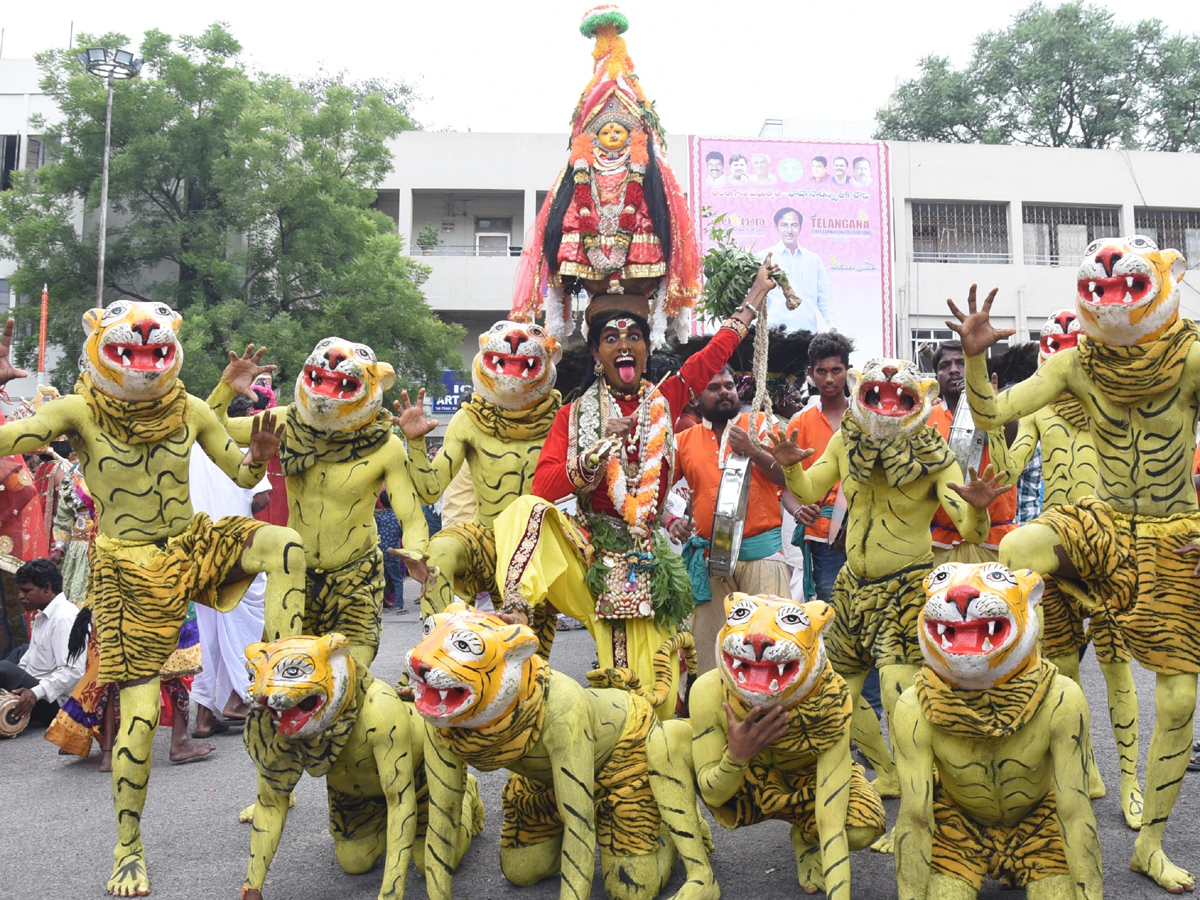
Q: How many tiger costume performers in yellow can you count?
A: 10